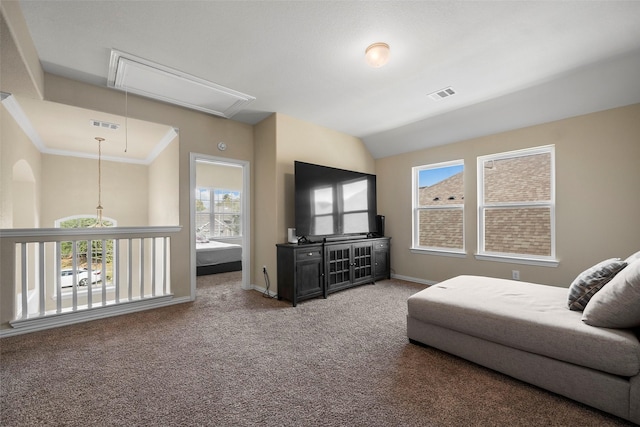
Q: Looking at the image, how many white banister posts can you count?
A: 11